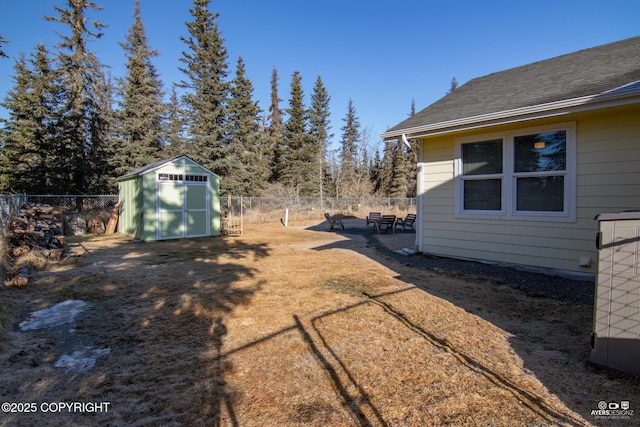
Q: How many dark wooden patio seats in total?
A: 4